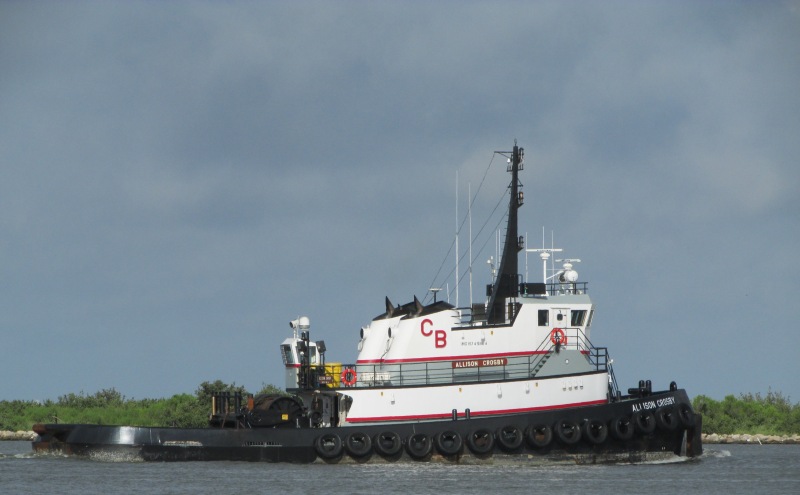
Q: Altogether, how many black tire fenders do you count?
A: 14